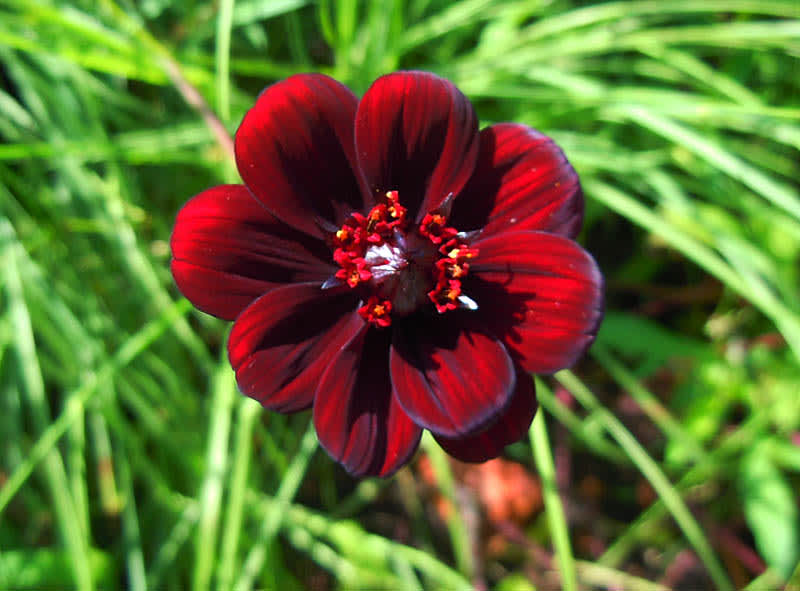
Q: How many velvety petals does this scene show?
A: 9